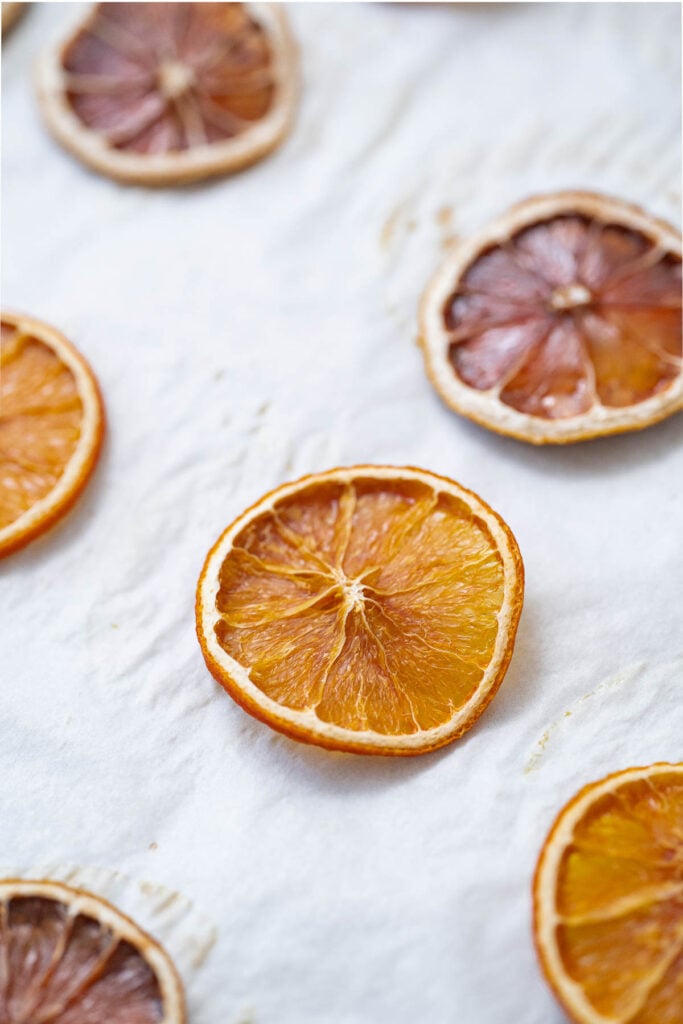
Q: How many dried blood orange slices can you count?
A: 3